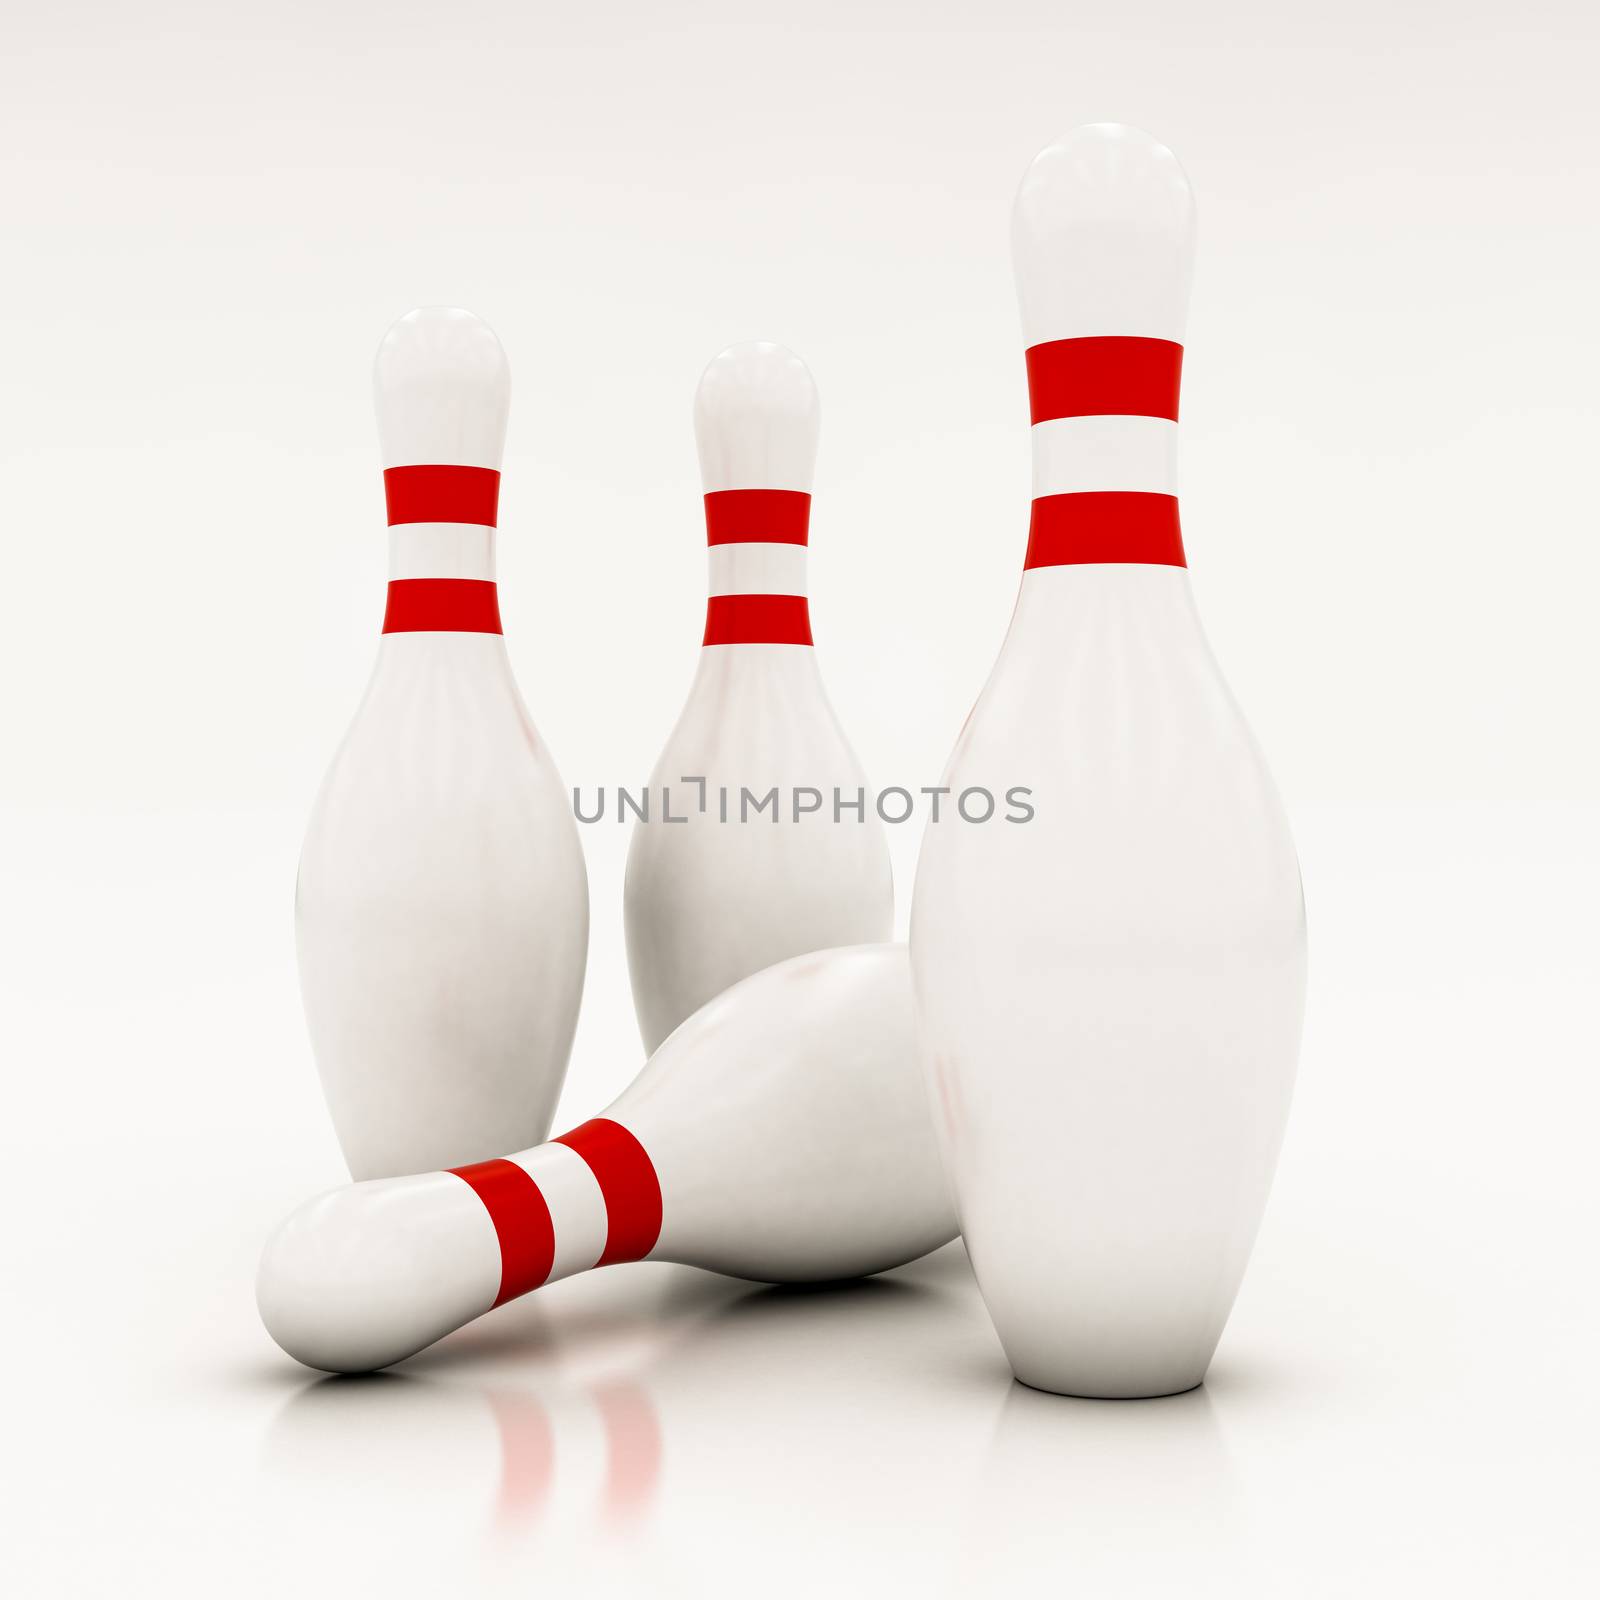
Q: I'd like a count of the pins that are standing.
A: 3